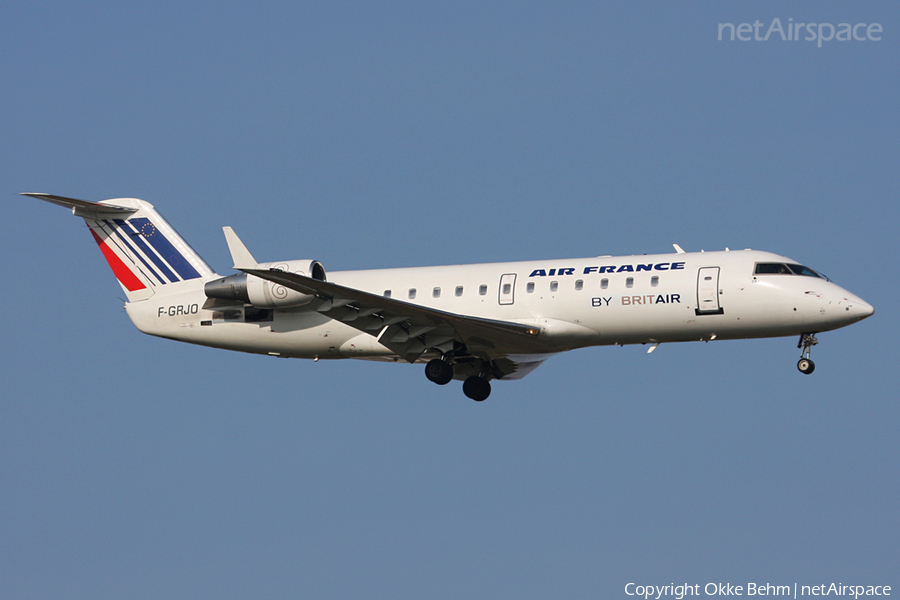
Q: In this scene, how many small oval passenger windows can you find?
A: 12